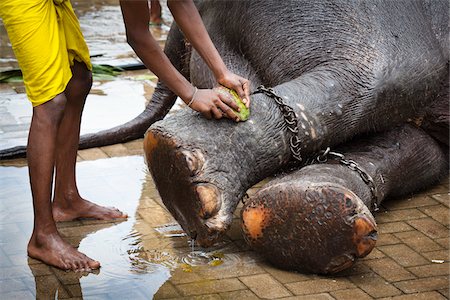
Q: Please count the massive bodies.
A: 1